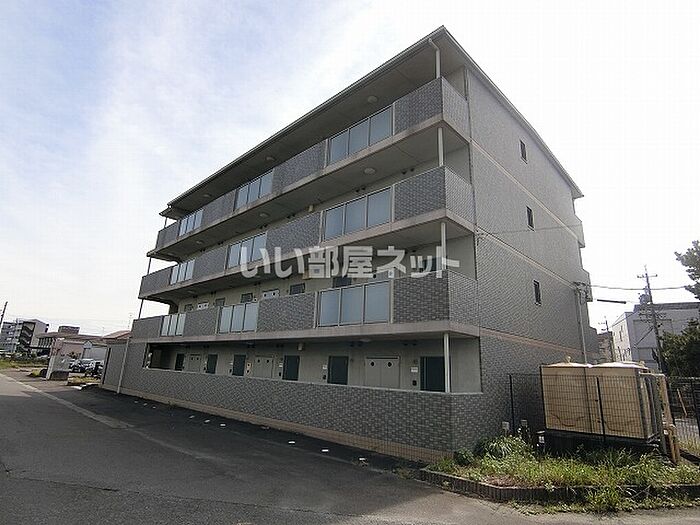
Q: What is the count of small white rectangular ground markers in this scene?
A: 9